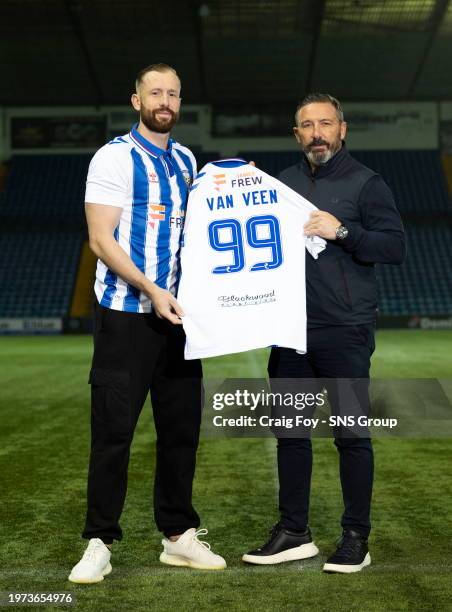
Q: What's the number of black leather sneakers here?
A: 2